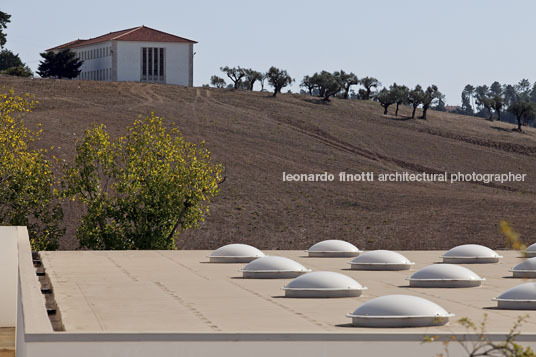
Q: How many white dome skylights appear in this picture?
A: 11